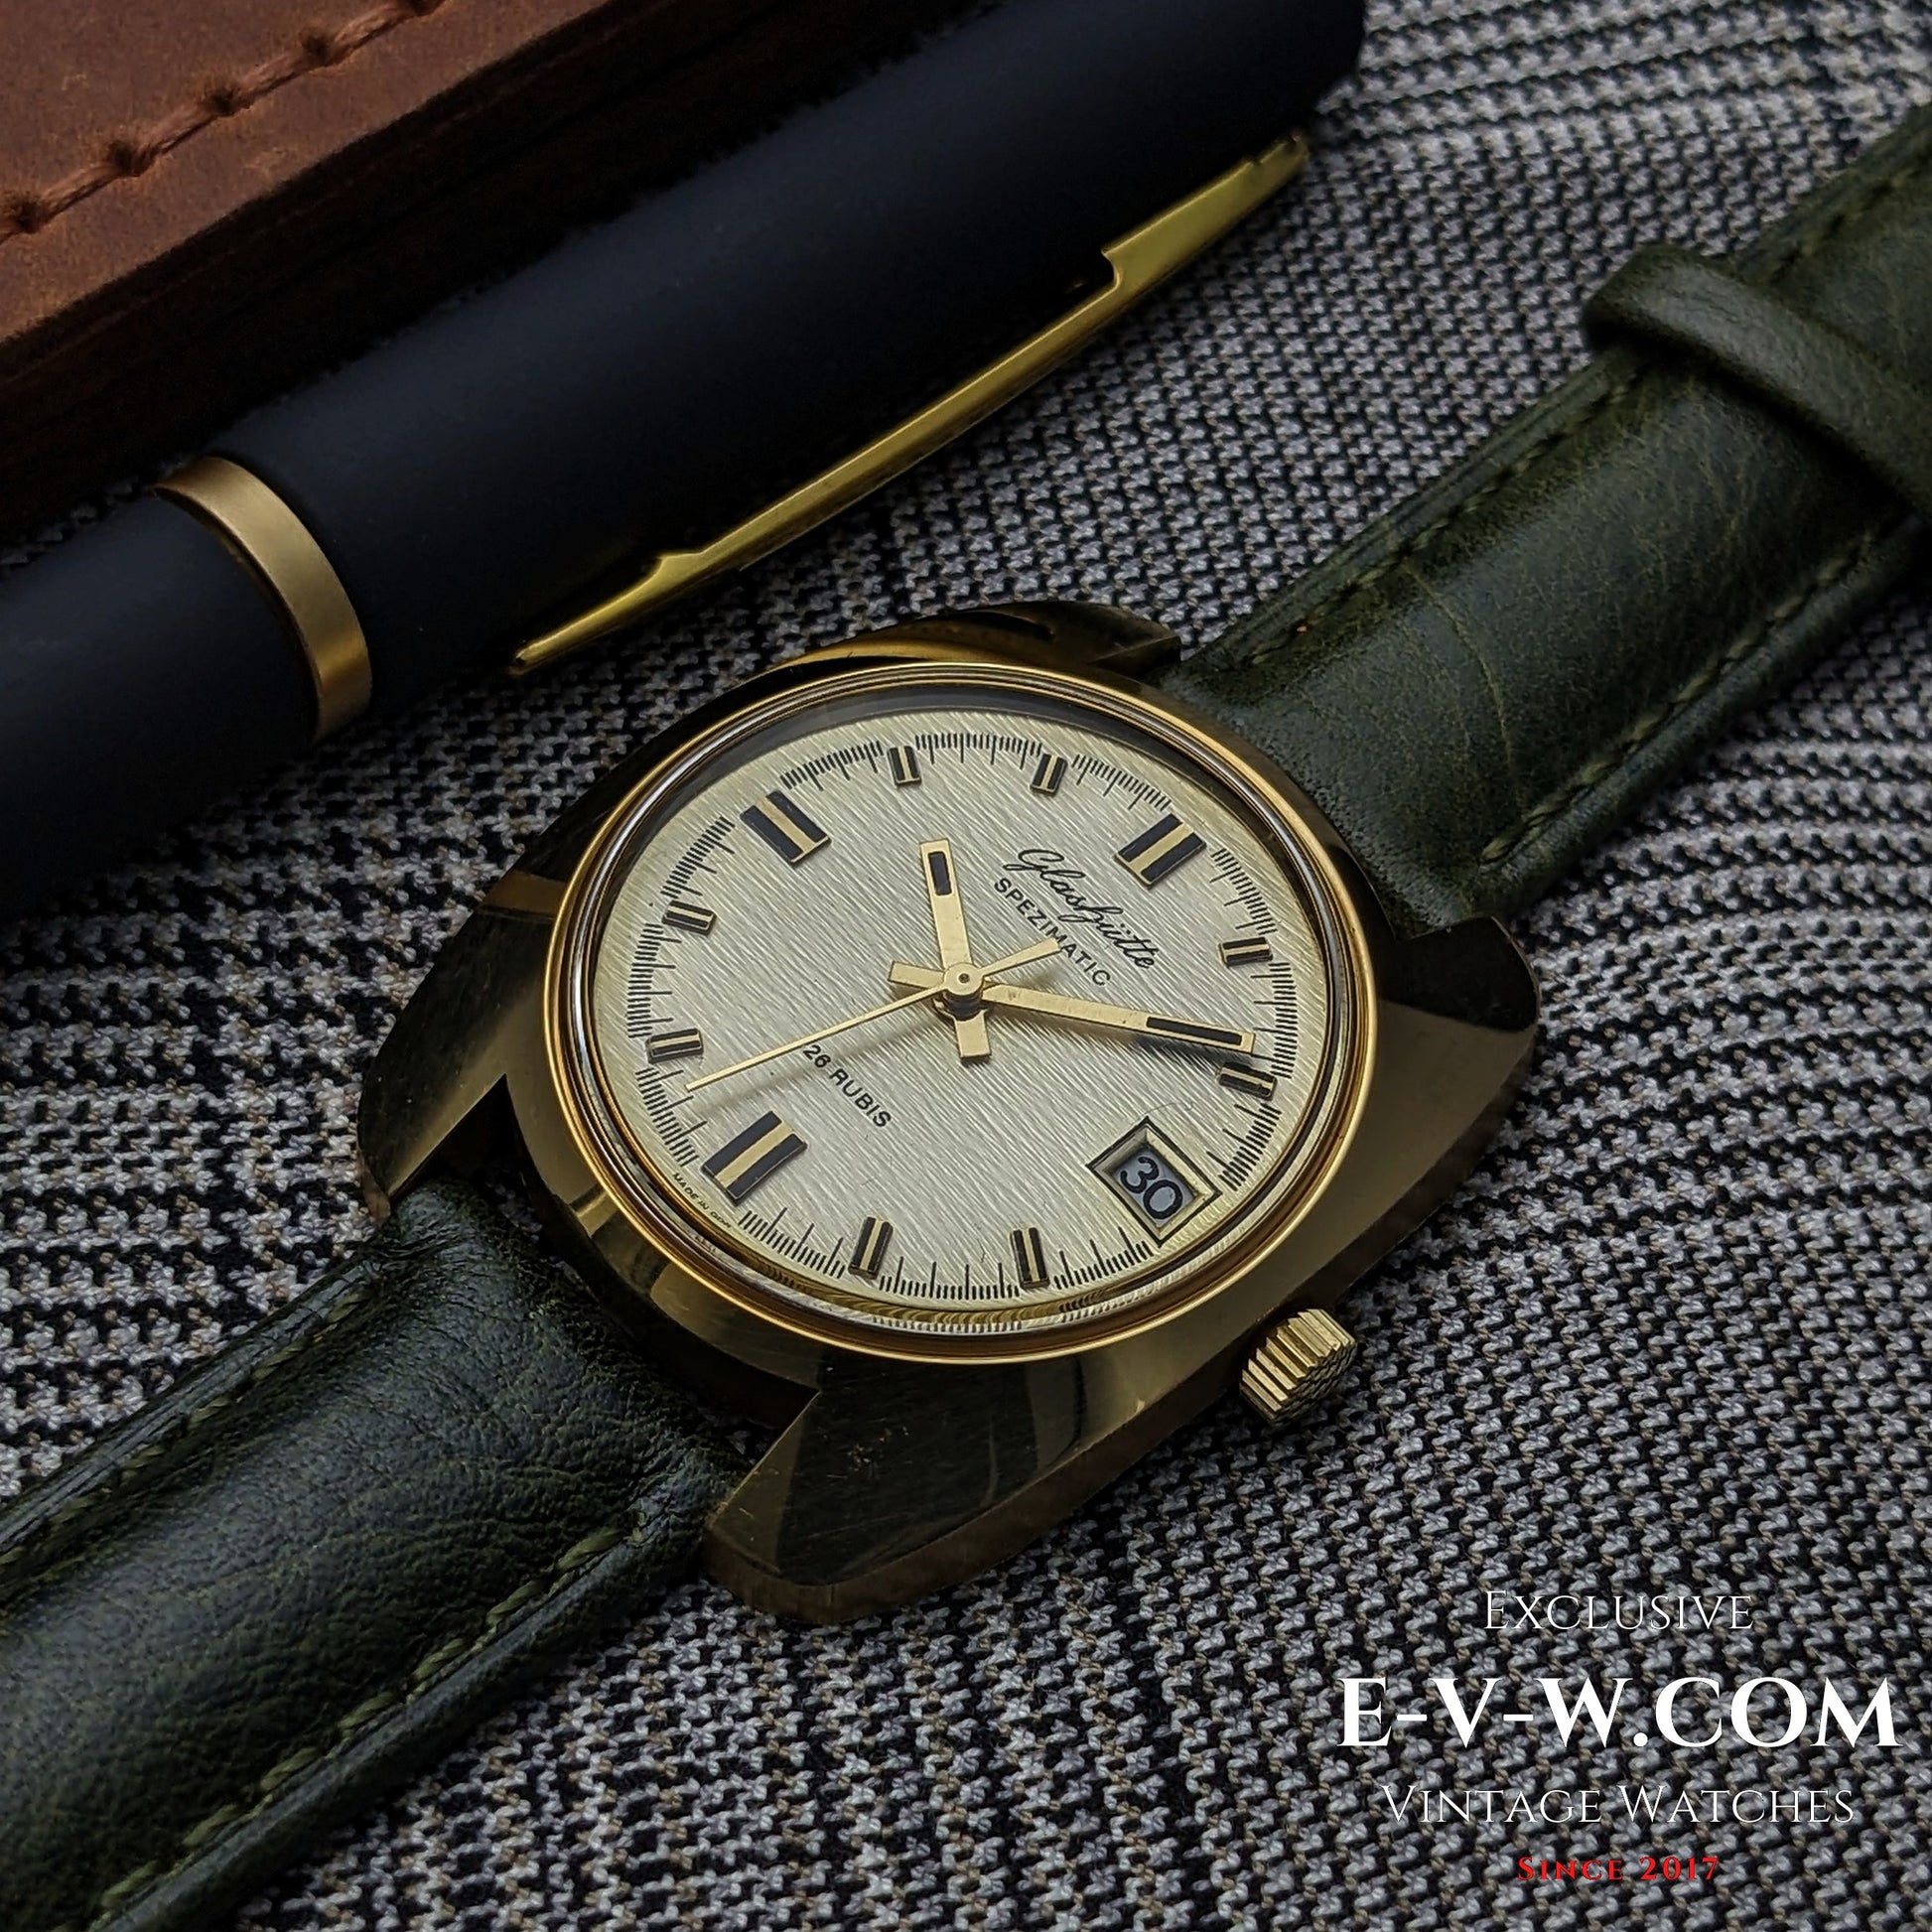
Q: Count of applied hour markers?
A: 11